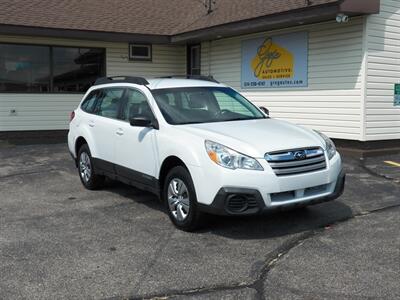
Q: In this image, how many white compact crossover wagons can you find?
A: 1